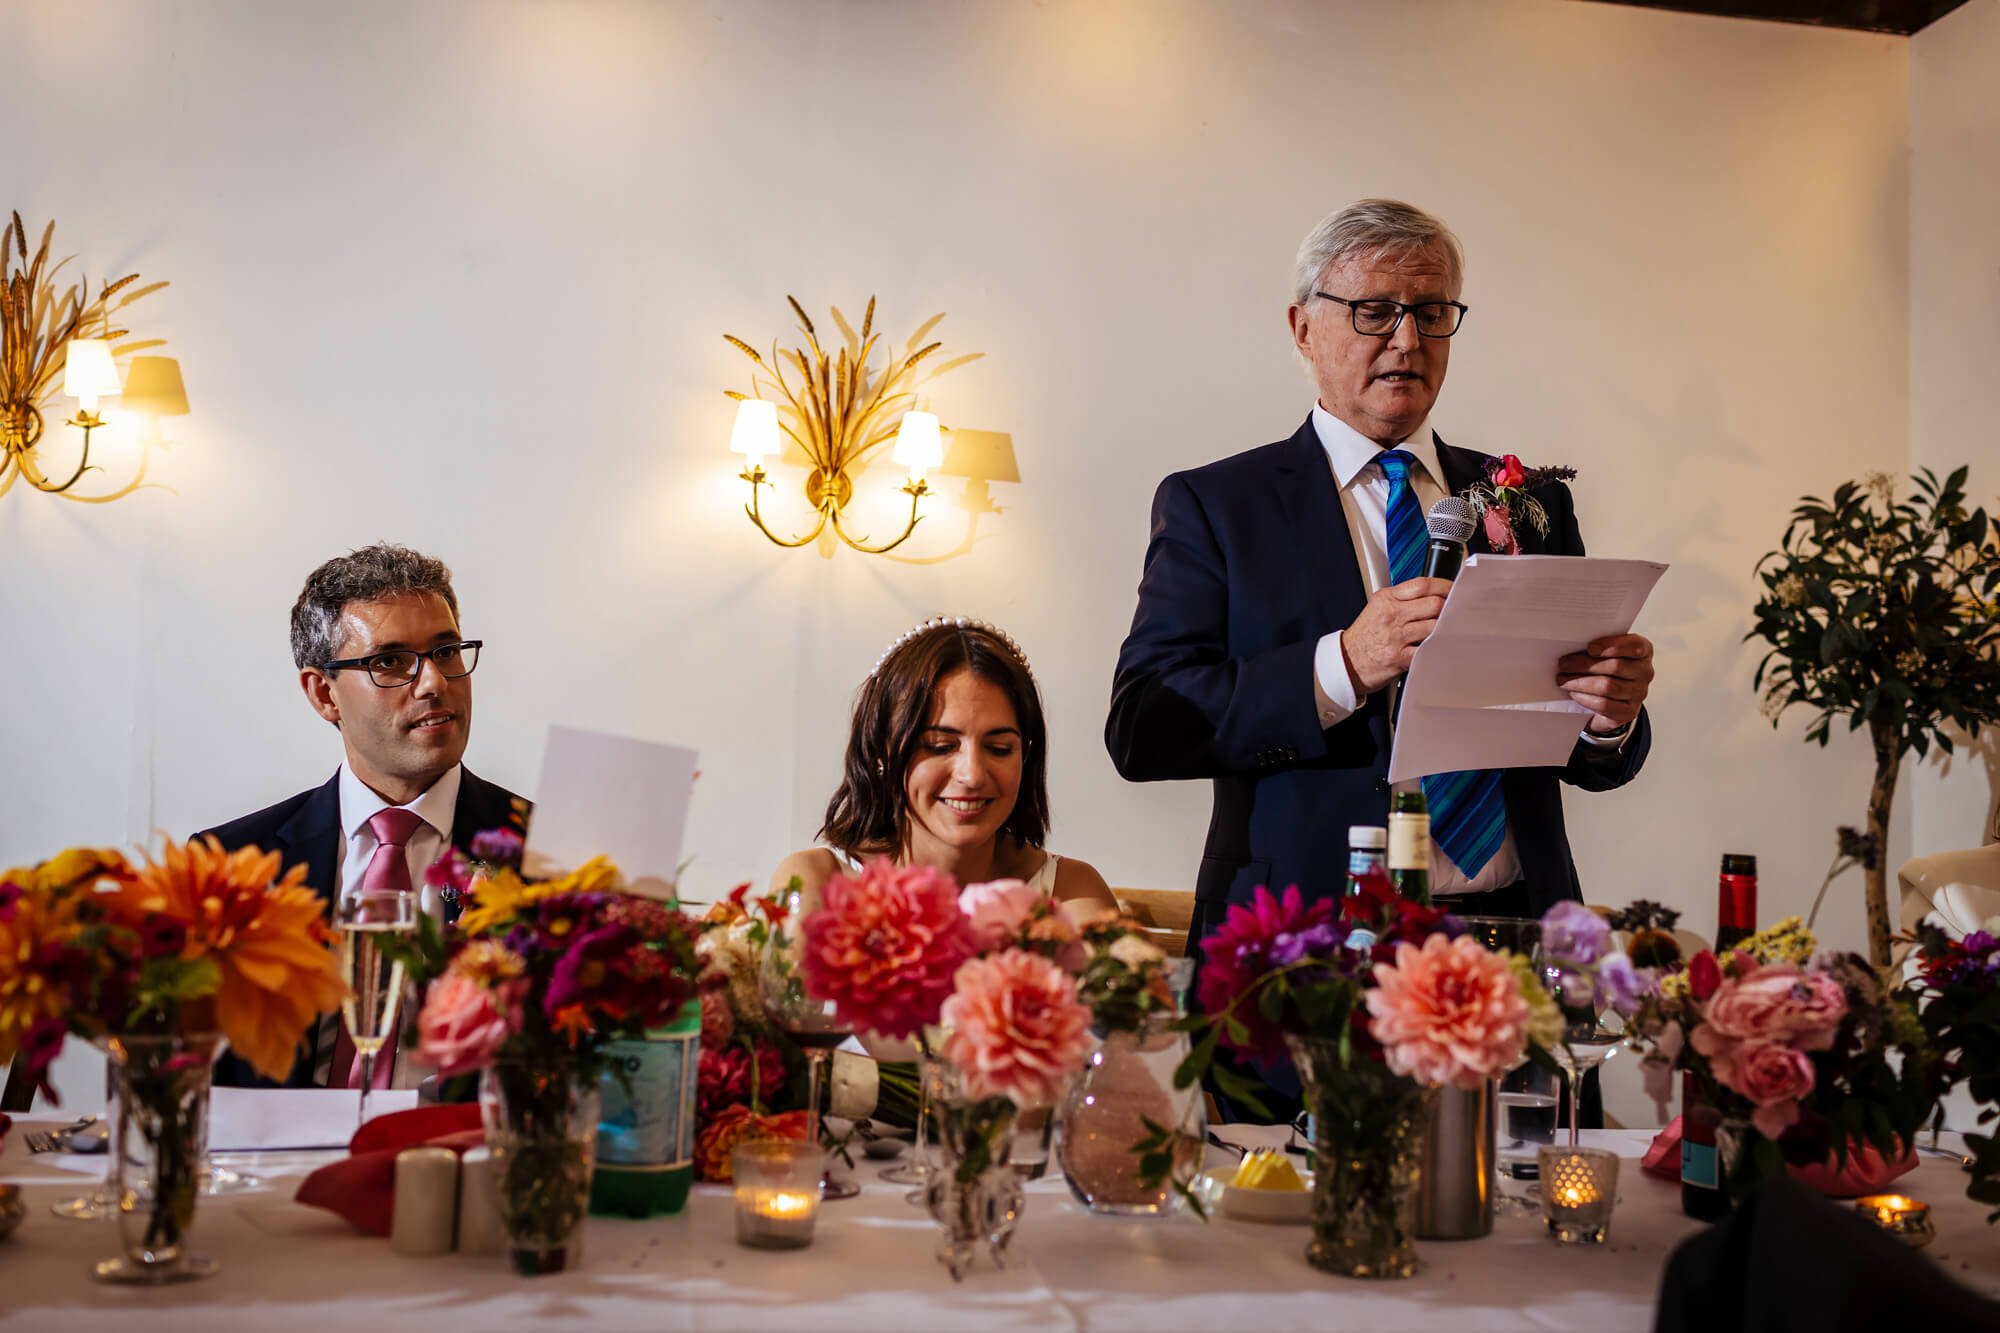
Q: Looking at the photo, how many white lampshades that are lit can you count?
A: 3